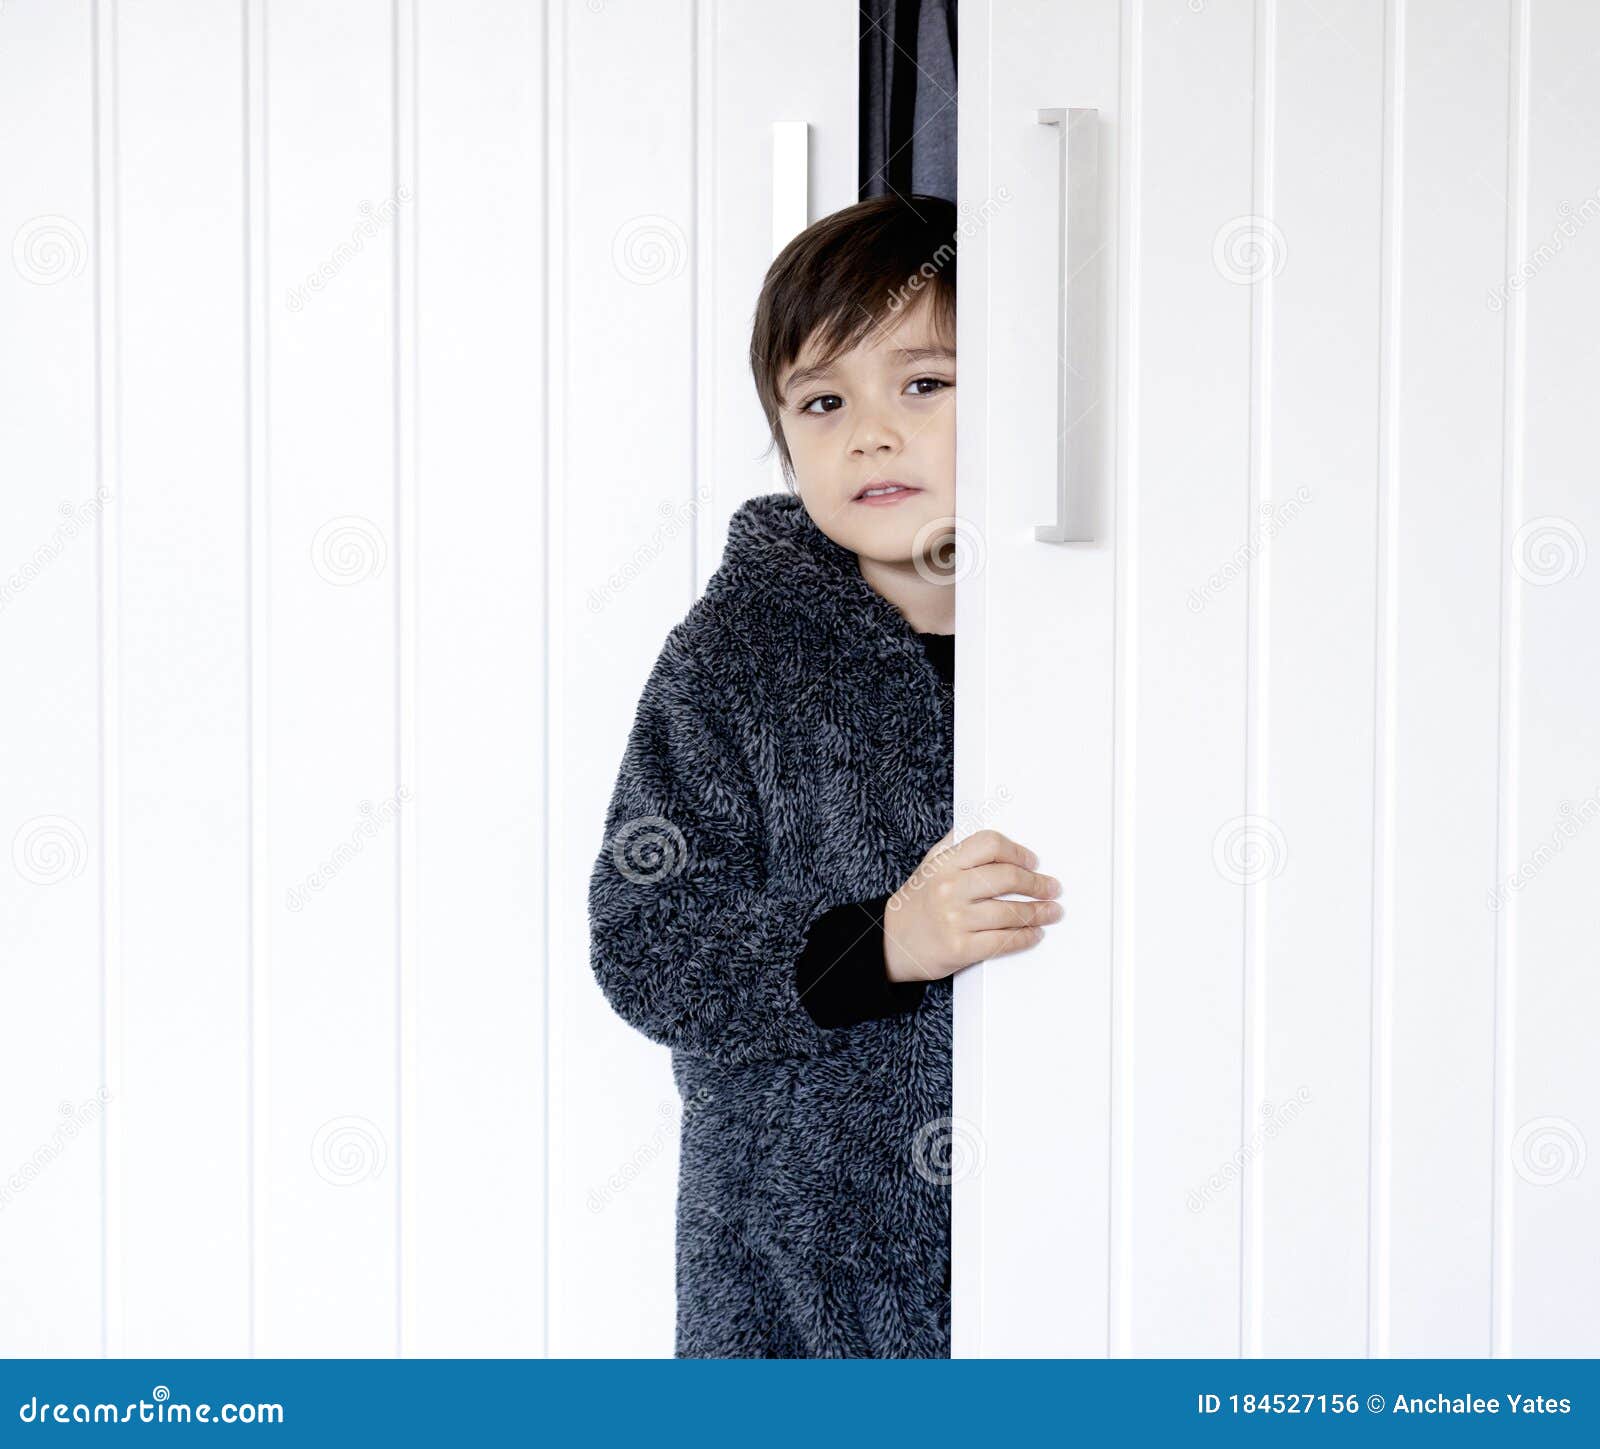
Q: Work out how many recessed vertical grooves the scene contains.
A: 9